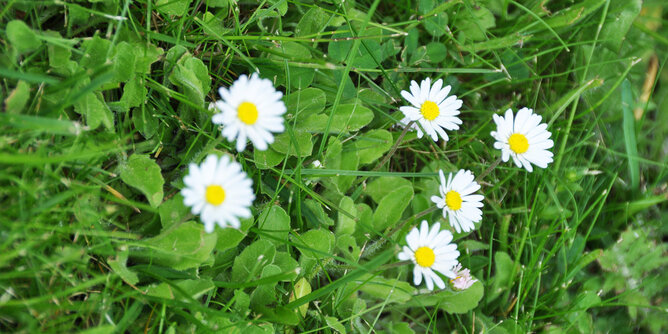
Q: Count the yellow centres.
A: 6